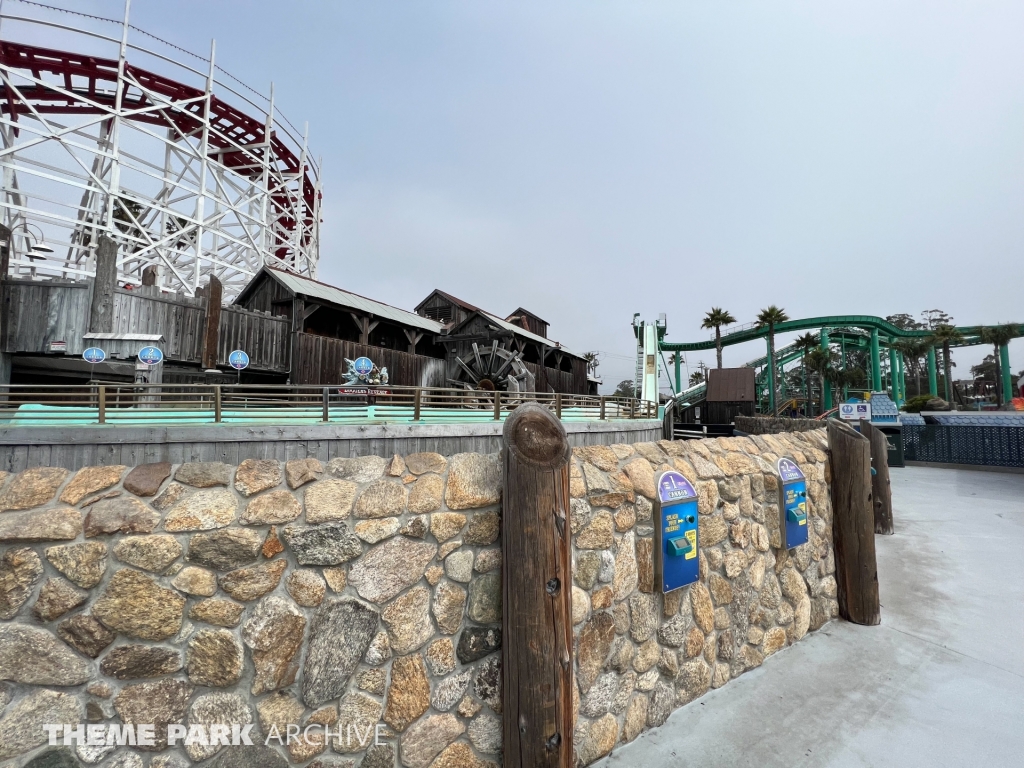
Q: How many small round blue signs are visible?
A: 4